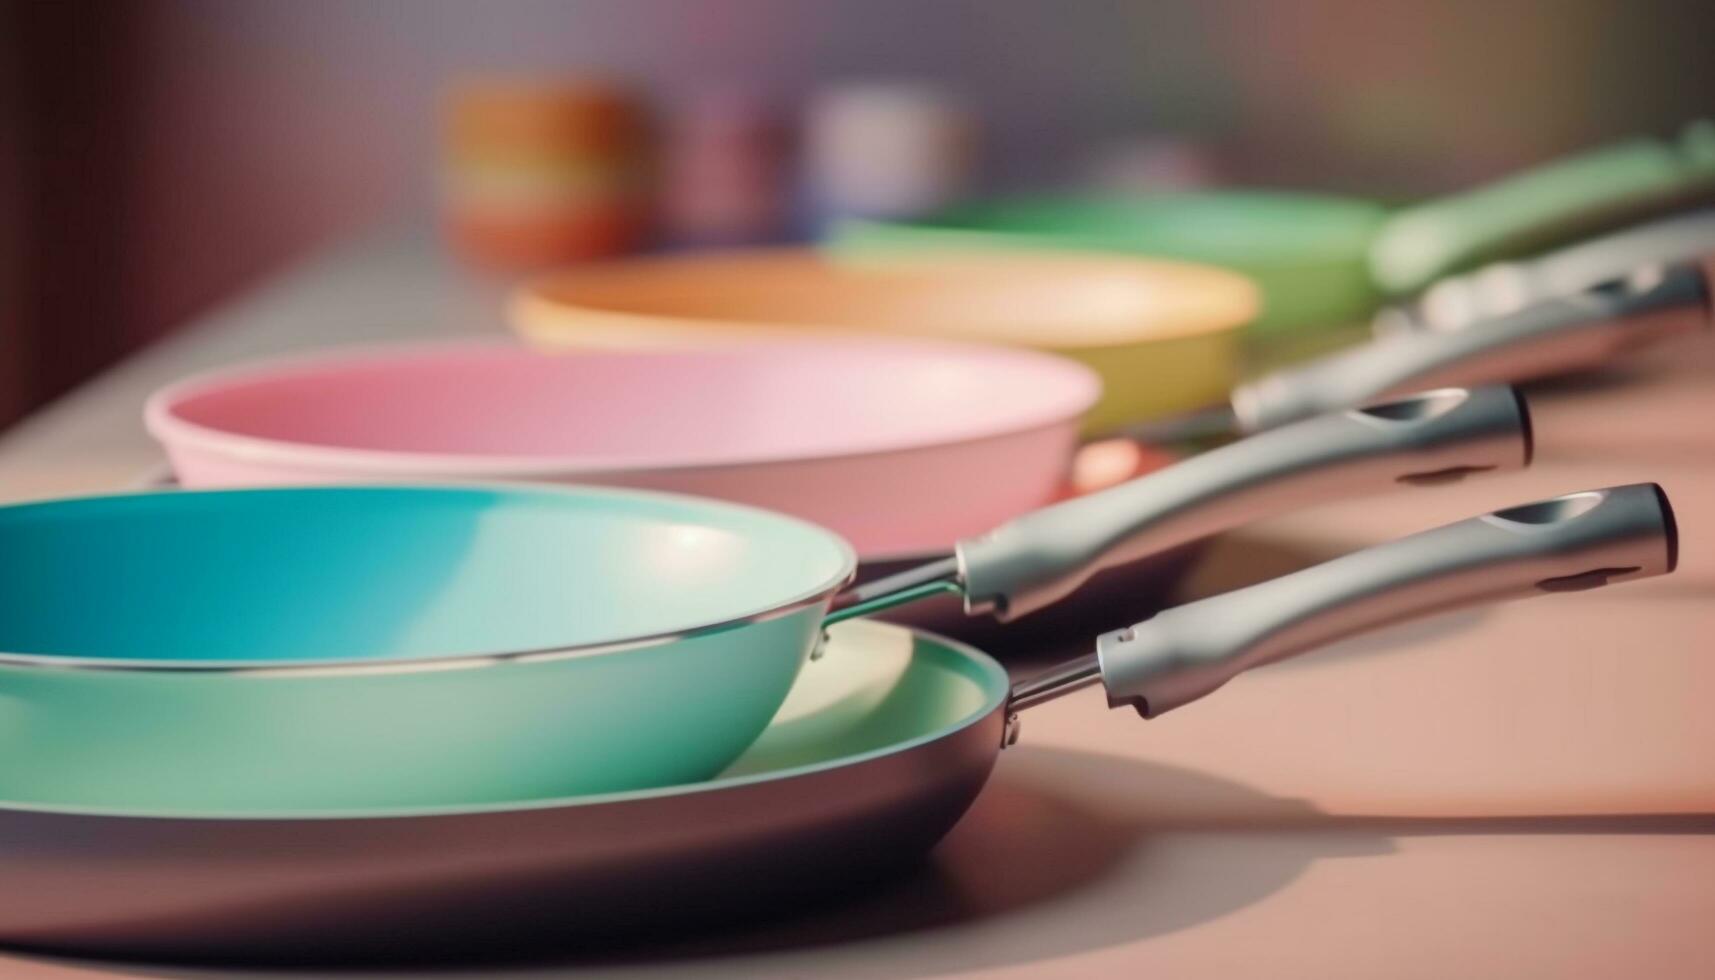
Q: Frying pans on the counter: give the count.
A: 5